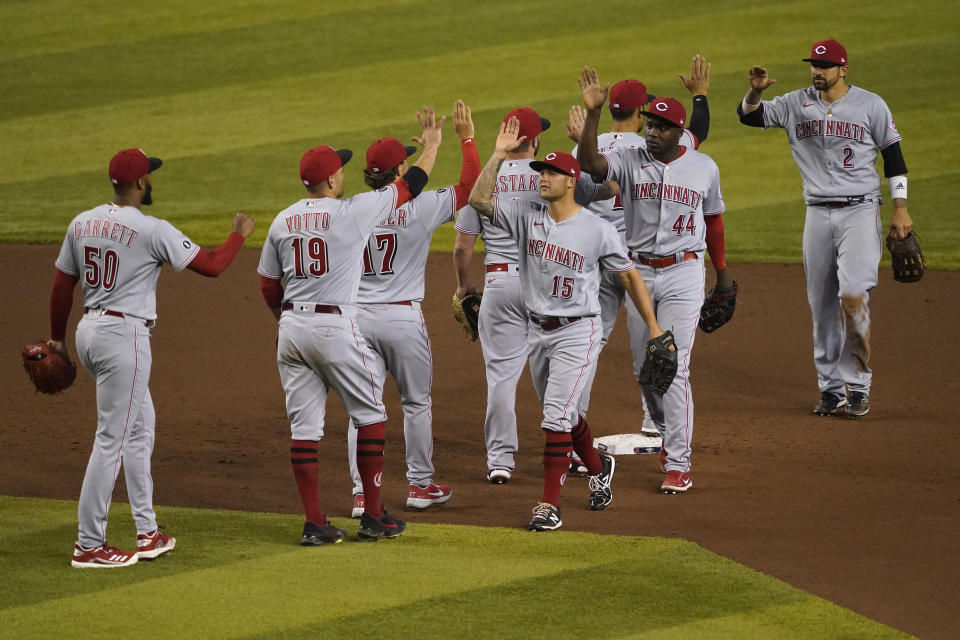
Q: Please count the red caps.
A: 8